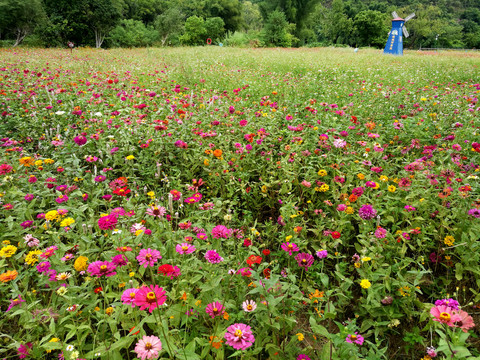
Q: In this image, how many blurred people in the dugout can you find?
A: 0